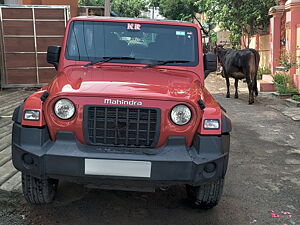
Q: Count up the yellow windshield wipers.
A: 0